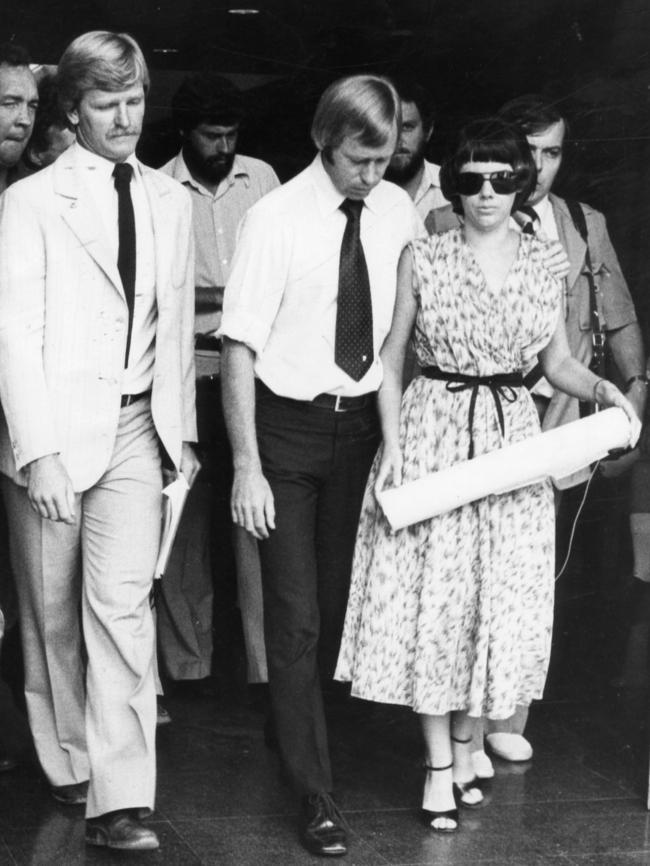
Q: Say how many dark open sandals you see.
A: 2